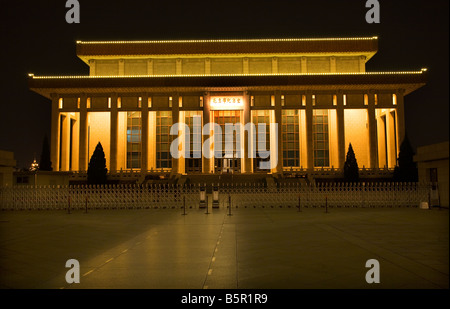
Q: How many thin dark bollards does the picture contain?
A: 7